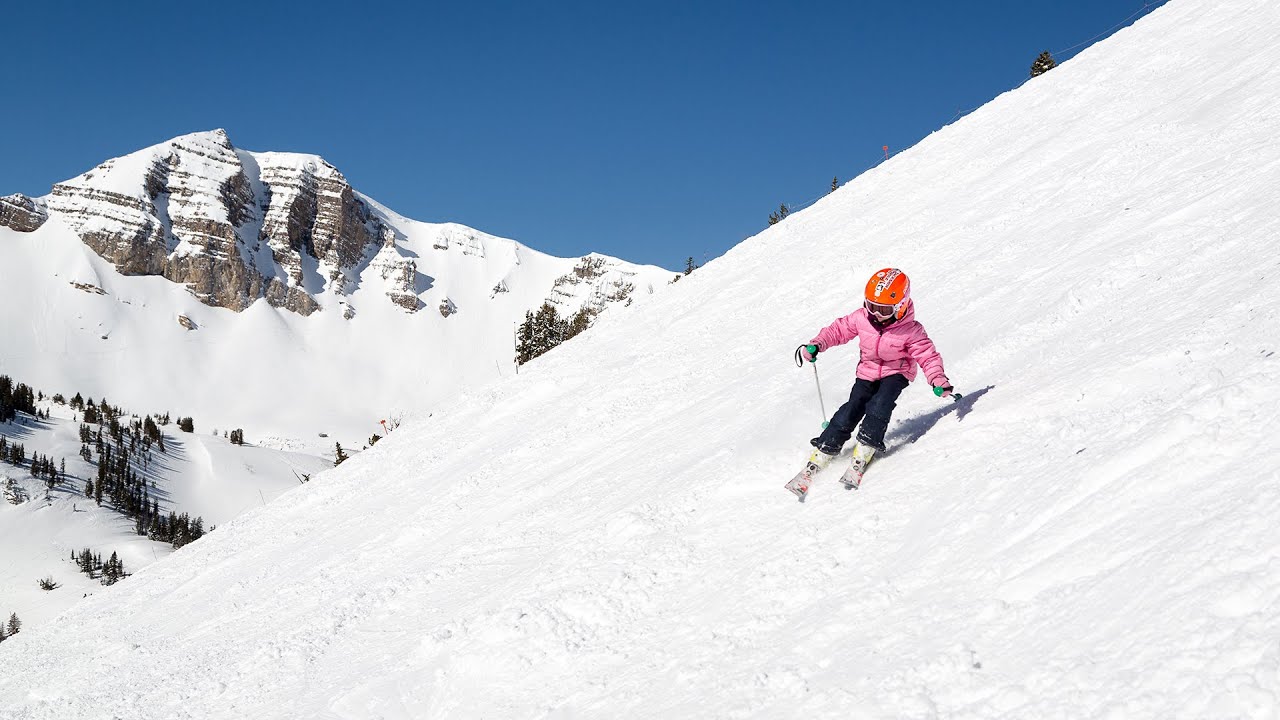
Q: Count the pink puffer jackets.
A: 1